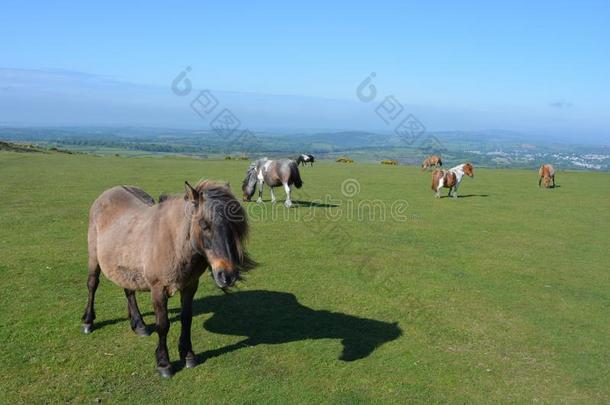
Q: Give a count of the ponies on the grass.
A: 6